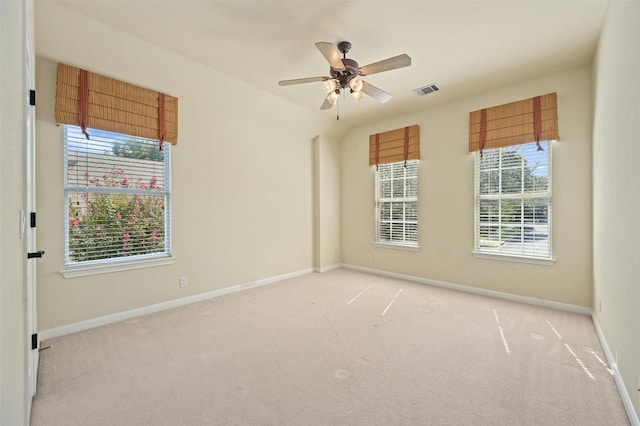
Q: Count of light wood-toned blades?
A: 5